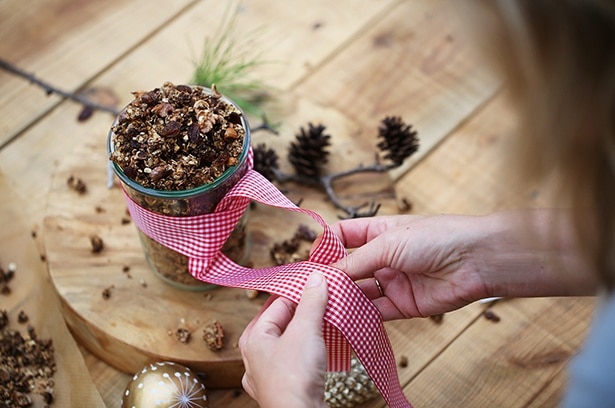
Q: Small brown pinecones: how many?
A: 3